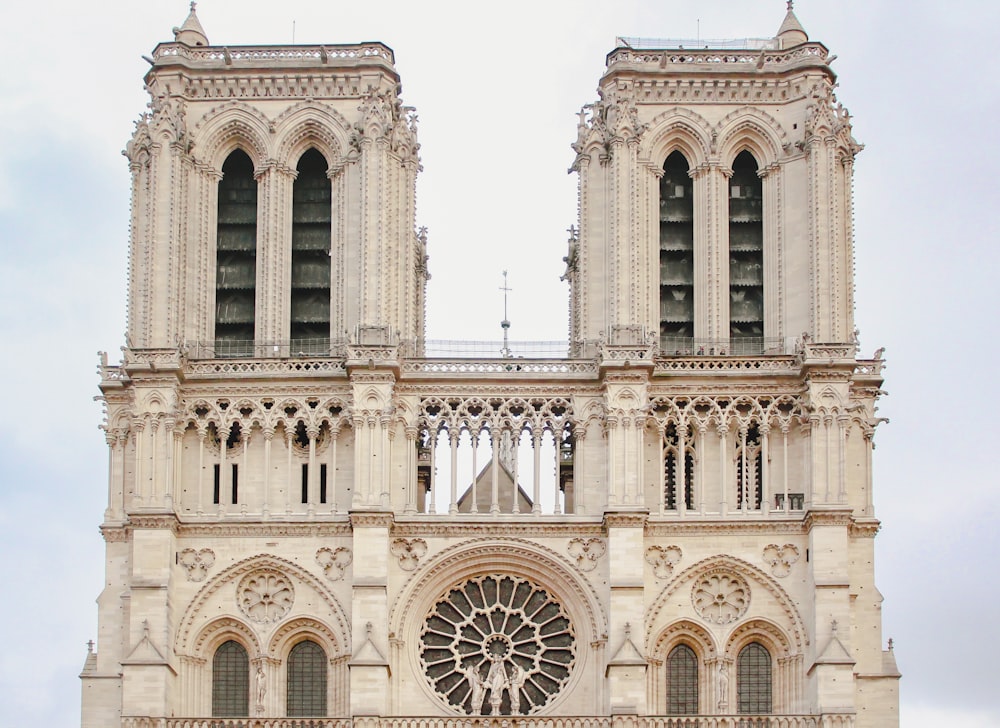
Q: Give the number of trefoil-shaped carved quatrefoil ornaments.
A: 6